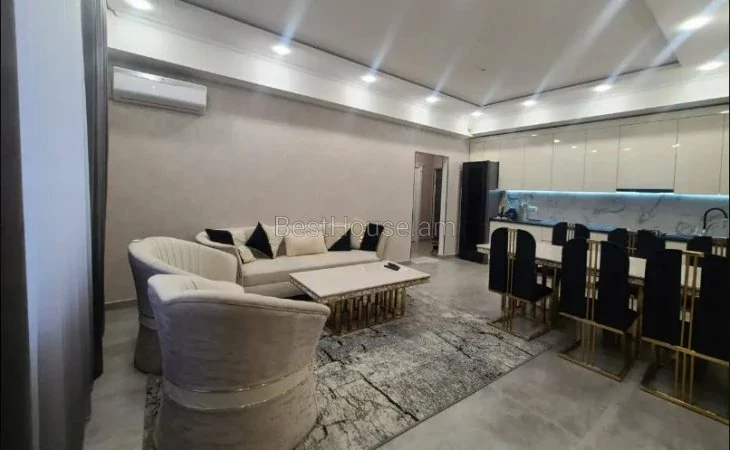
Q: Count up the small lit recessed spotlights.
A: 9